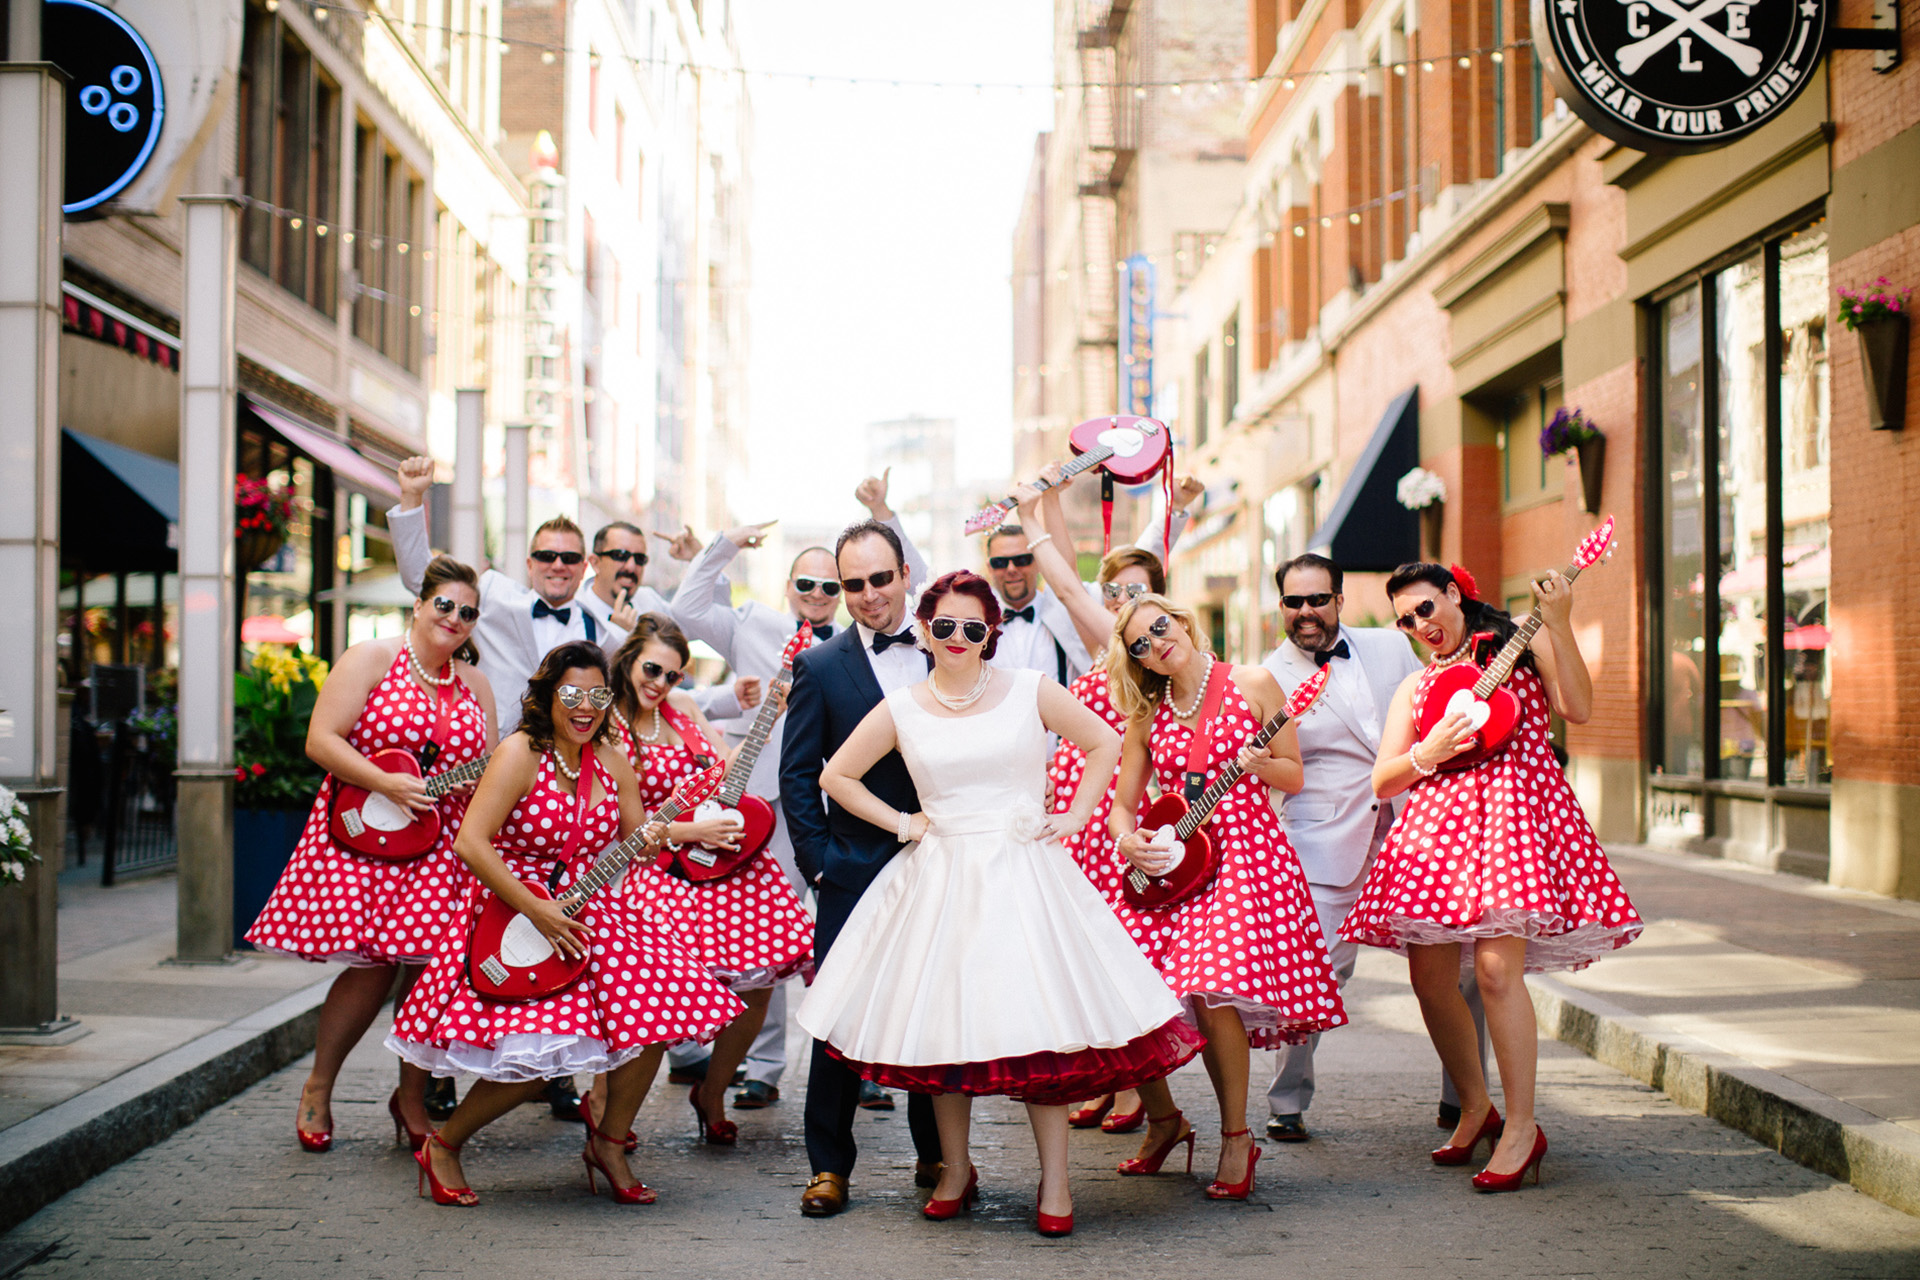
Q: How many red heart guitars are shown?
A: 6